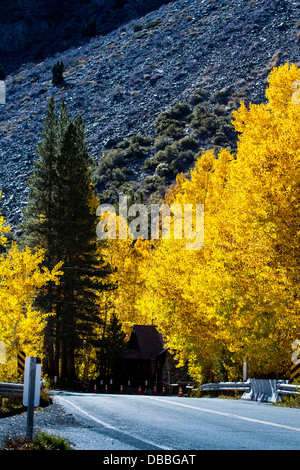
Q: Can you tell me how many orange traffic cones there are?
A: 7